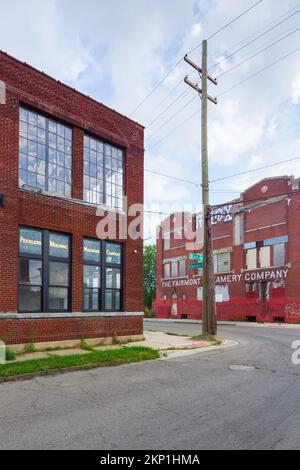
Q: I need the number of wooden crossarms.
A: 2